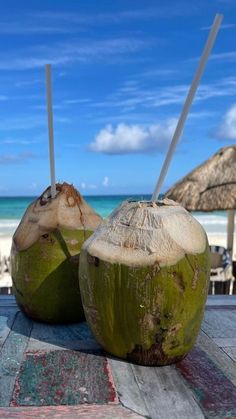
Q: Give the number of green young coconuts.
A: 2